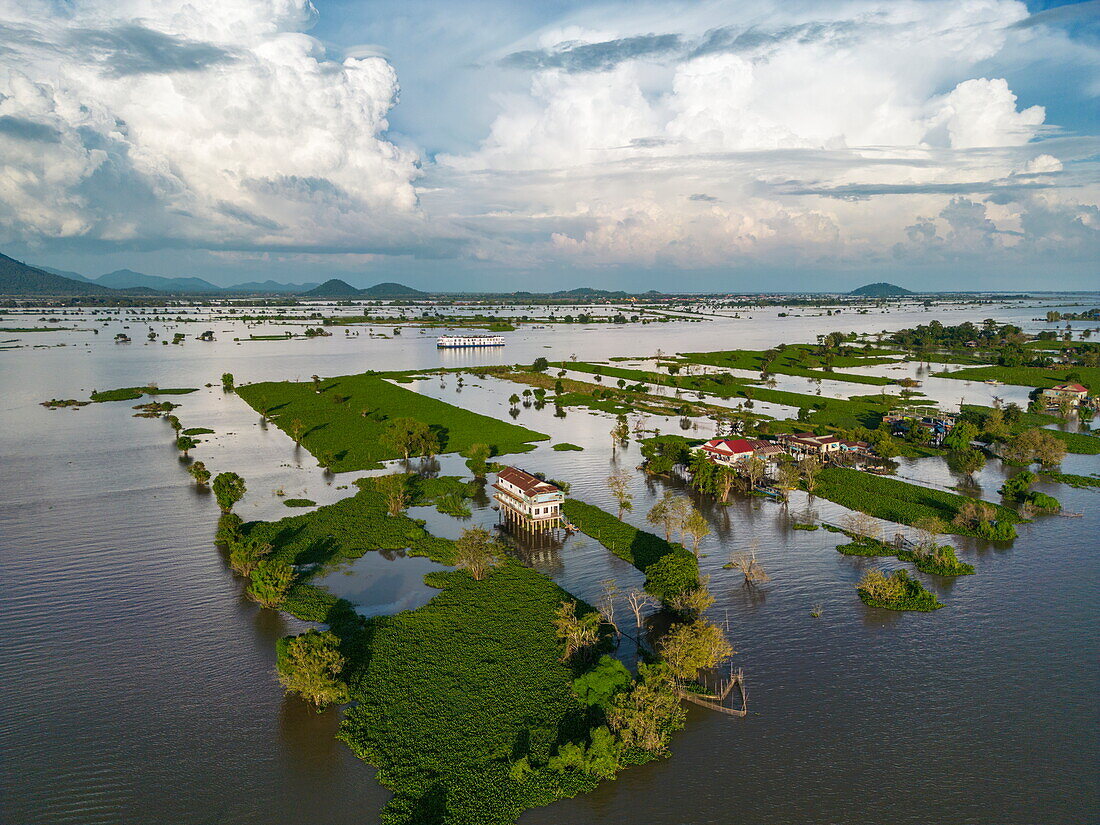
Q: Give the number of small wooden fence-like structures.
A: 1